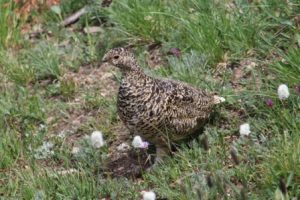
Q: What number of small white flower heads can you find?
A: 5